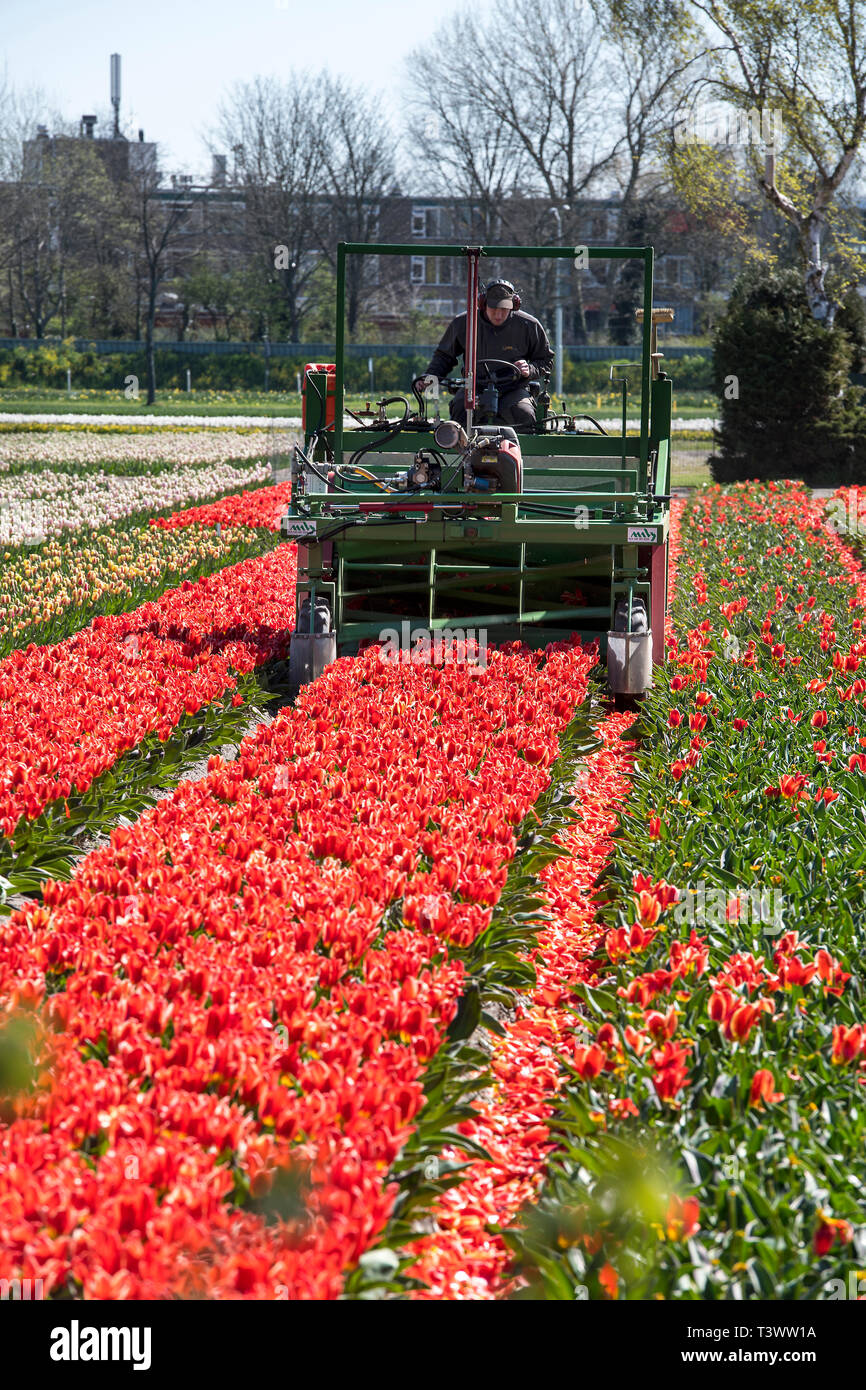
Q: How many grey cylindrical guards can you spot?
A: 2